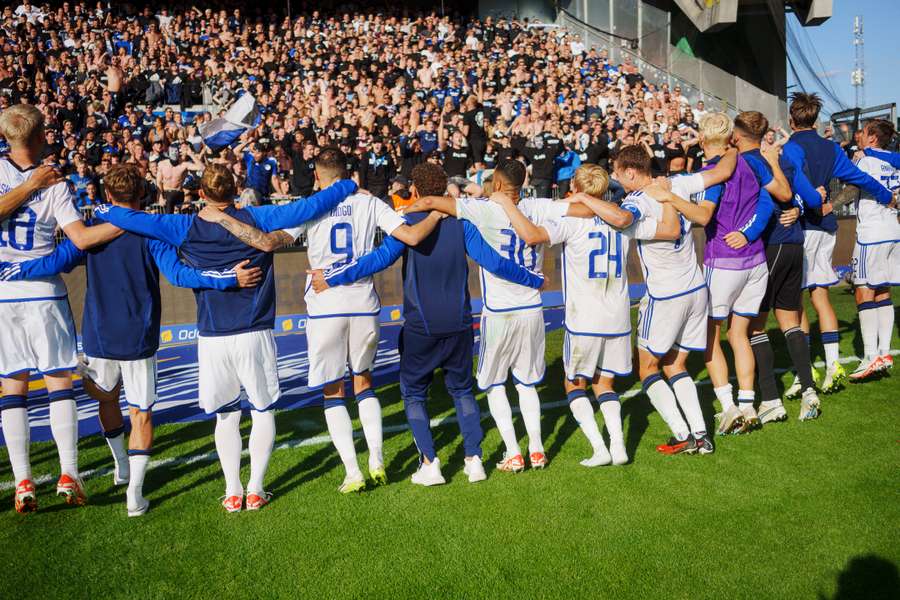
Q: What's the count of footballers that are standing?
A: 12